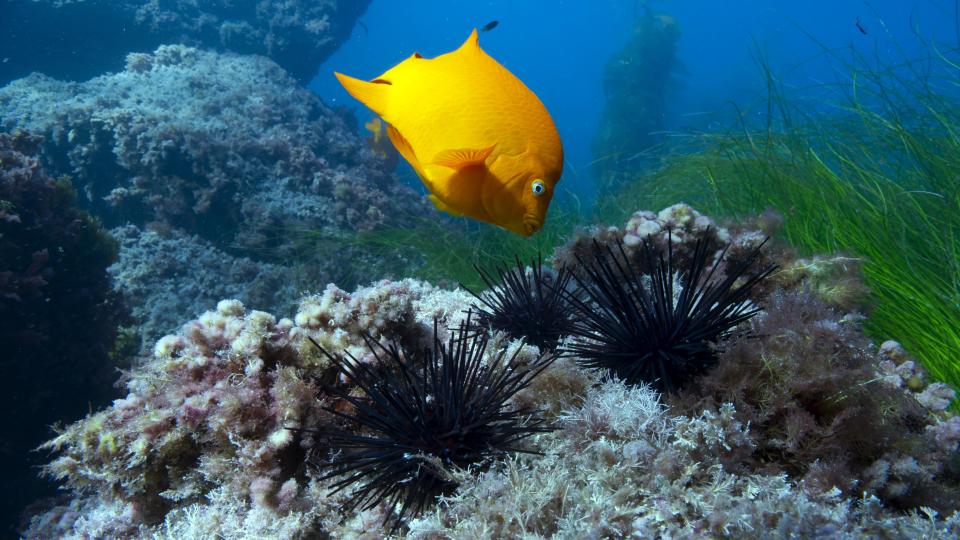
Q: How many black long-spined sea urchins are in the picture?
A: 3